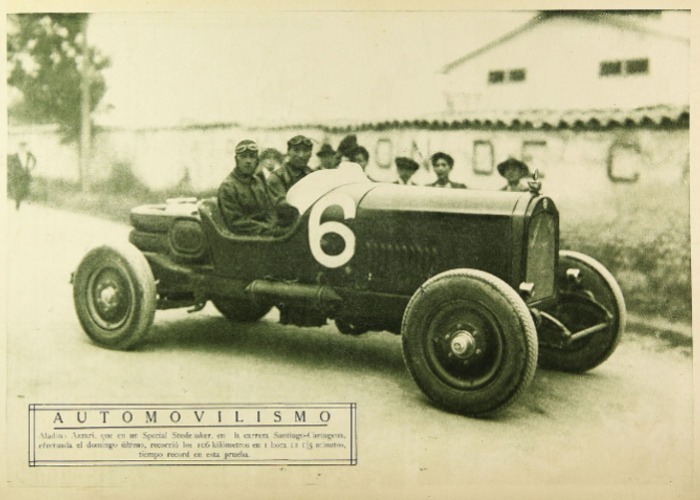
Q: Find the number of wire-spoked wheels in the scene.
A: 0